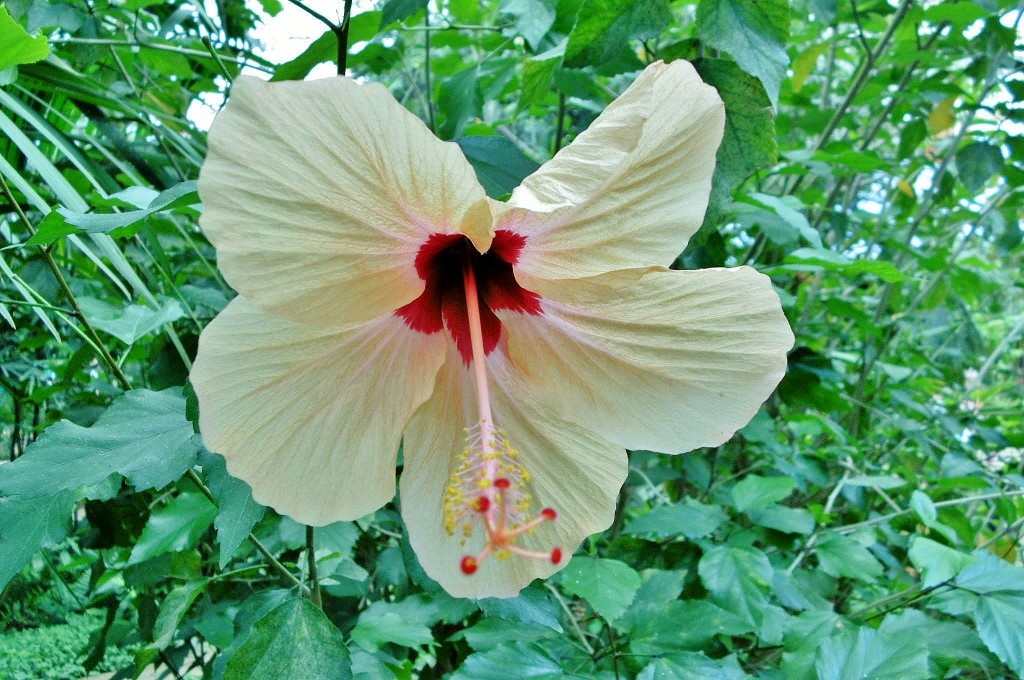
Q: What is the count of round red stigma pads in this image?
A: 5